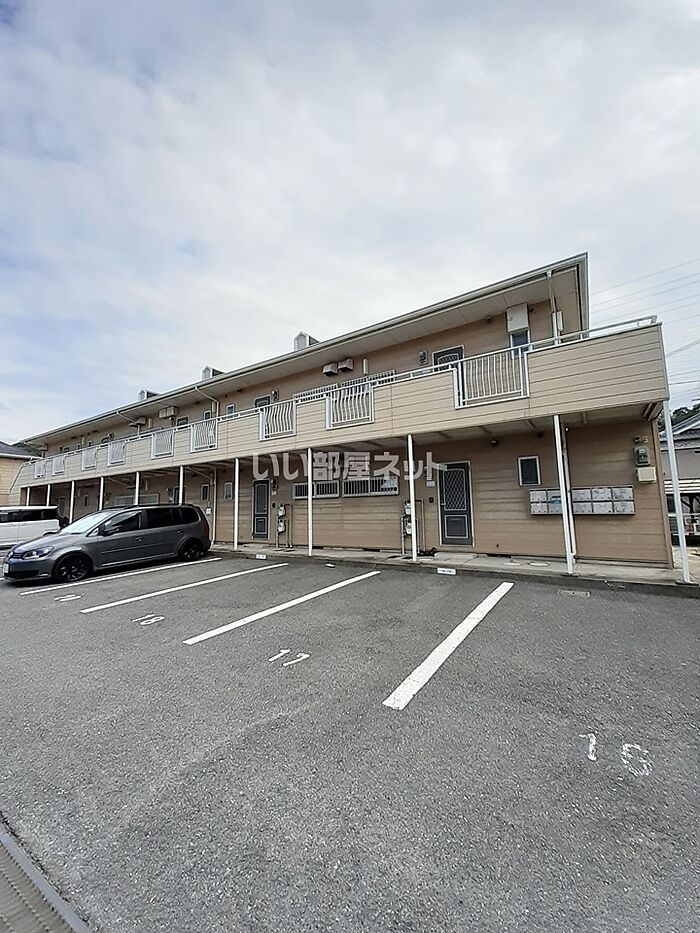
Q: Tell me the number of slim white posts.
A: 11